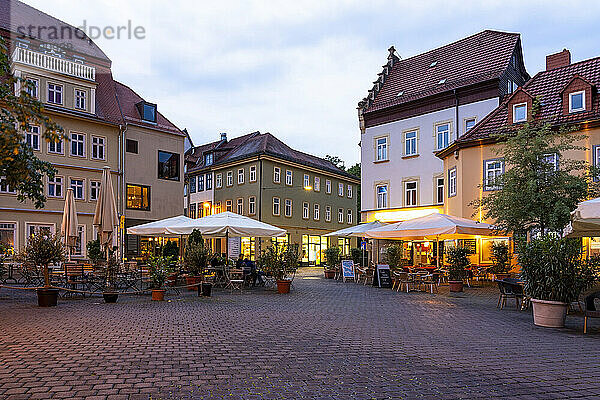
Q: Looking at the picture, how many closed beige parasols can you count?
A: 2